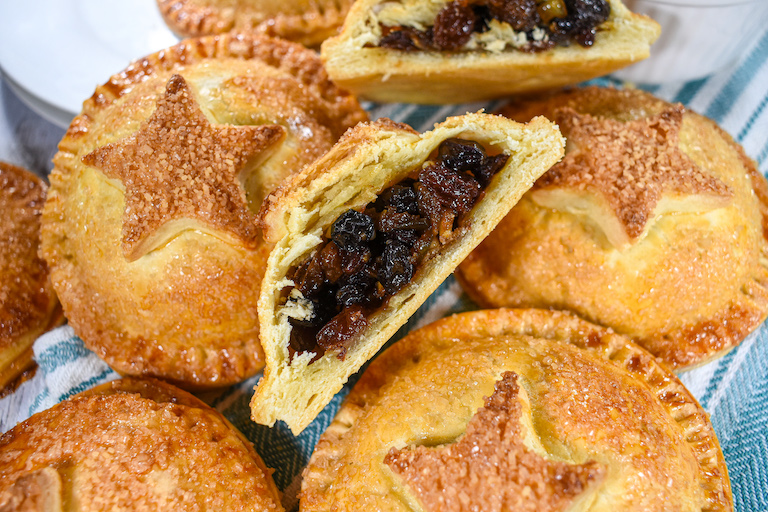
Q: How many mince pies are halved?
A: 2